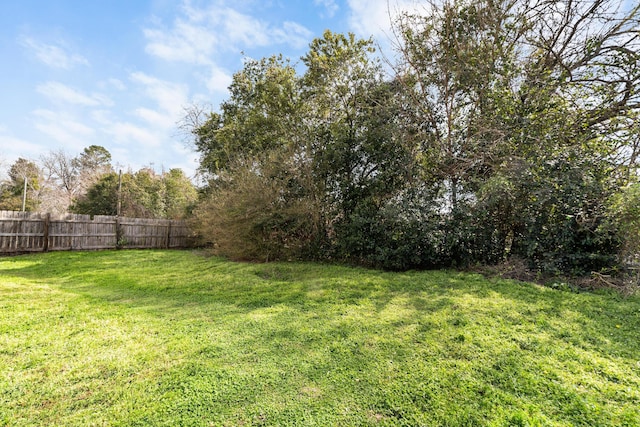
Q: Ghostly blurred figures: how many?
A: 0